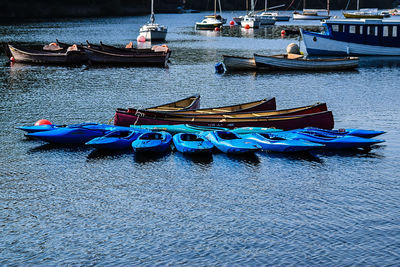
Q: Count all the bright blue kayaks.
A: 9